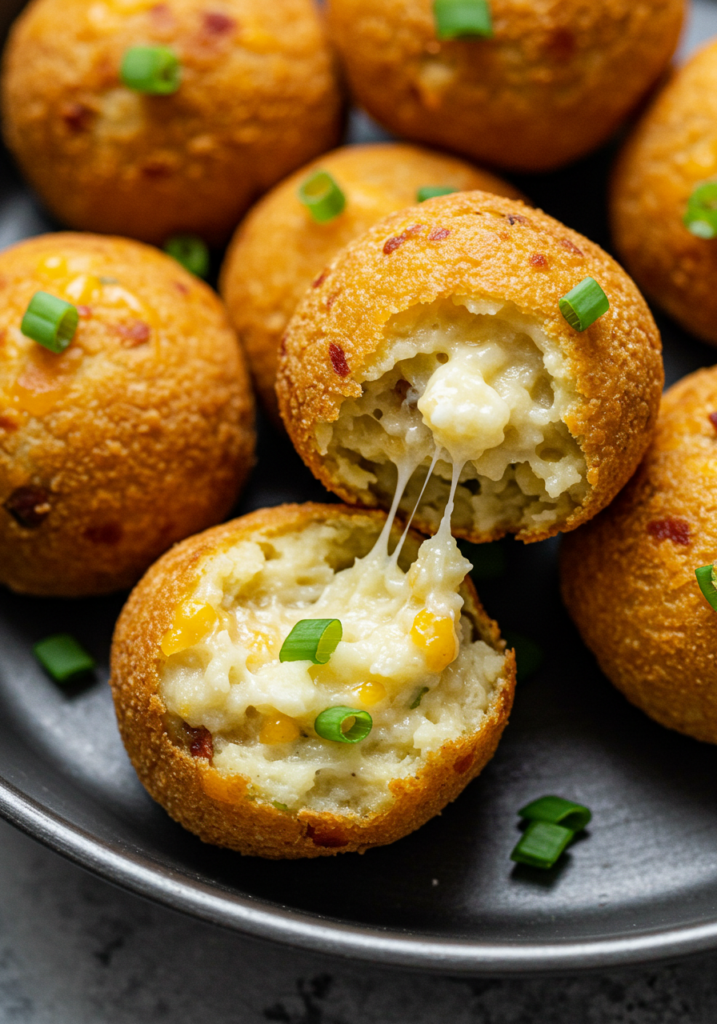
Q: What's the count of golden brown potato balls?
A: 8